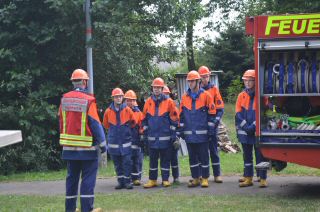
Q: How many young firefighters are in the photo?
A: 7